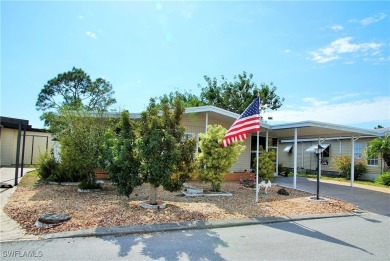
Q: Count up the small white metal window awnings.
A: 2